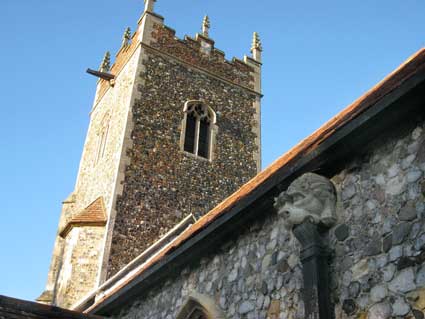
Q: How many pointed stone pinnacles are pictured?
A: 5